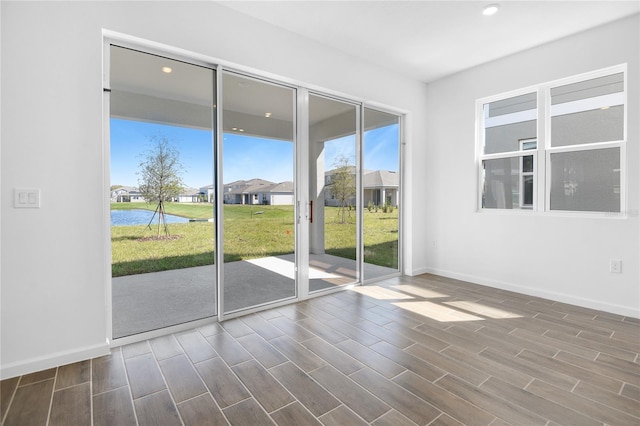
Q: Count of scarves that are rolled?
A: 0